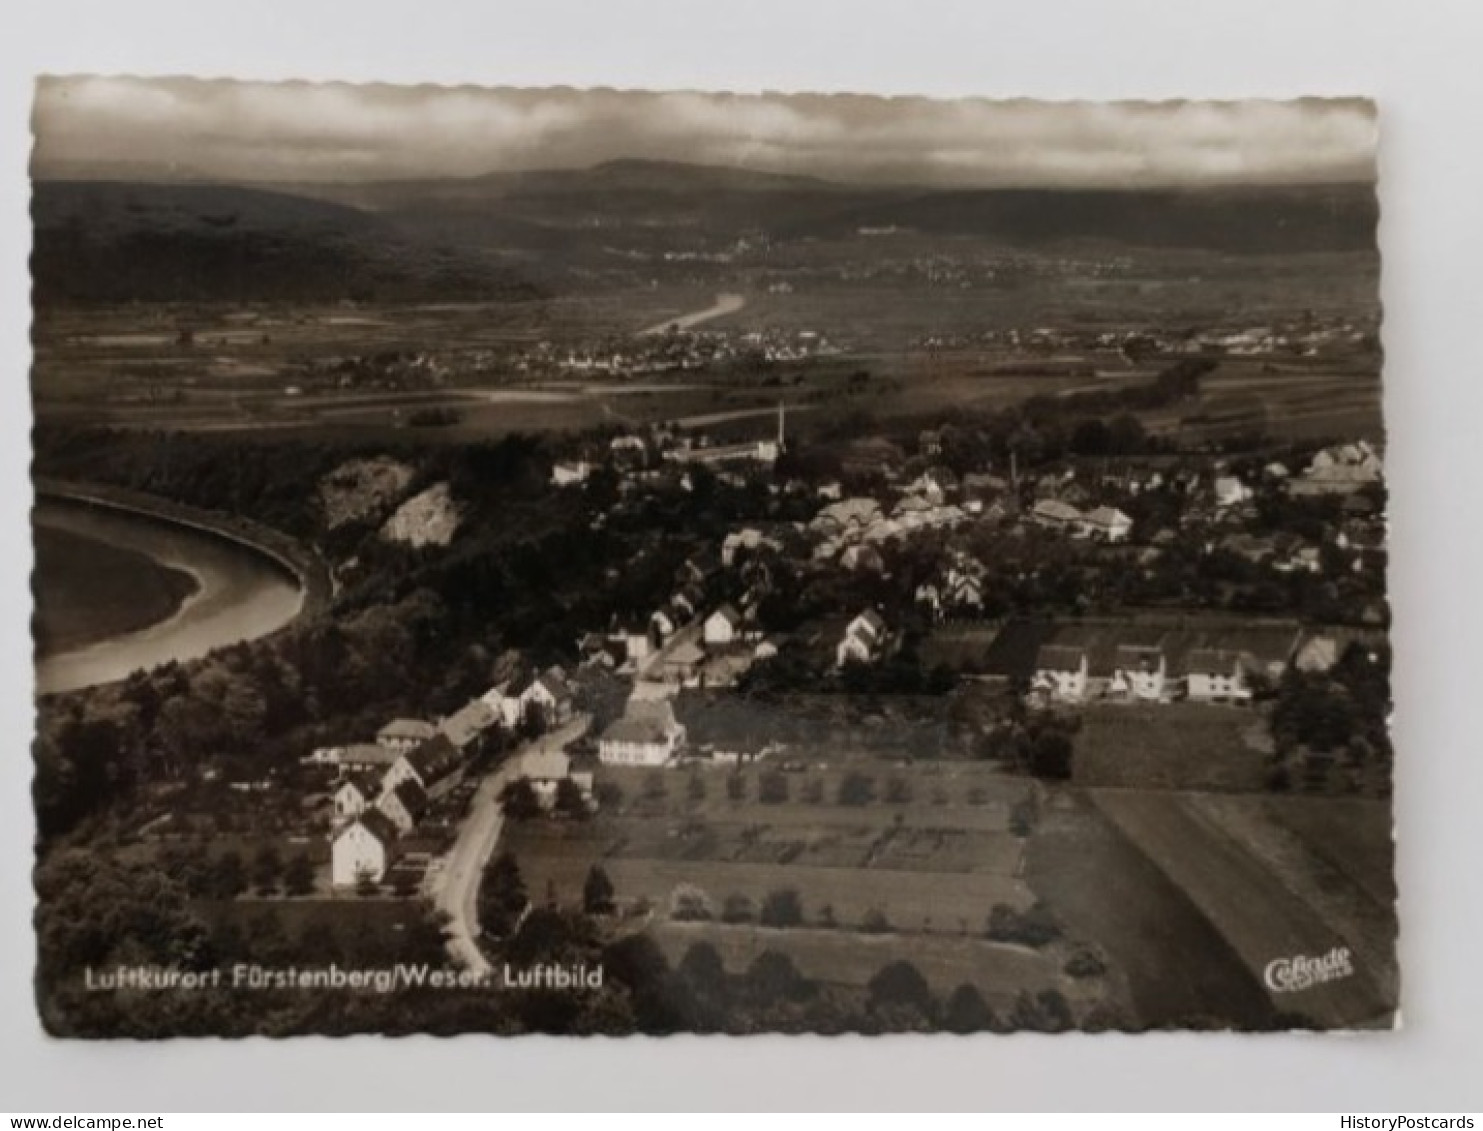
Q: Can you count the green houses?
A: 0